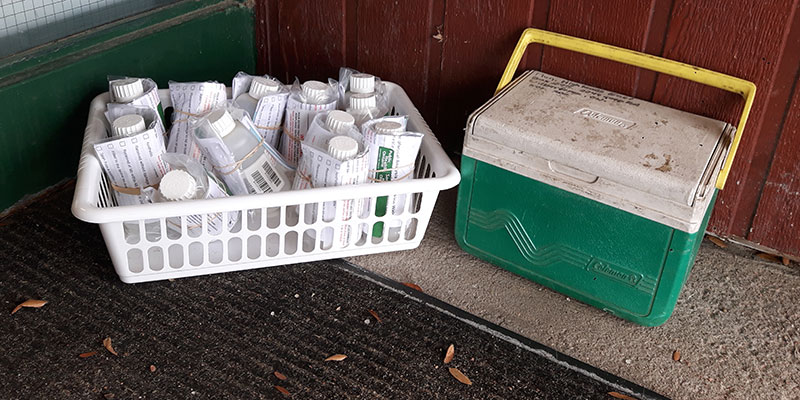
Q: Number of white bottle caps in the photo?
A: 11